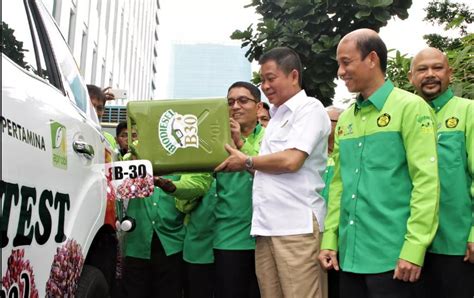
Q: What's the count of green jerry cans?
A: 1